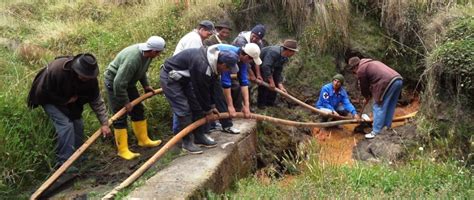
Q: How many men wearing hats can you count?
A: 10